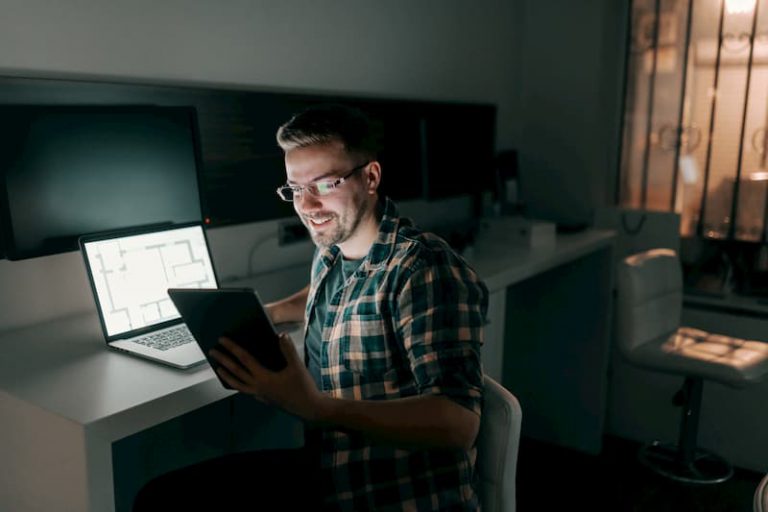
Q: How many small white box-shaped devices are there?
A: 1